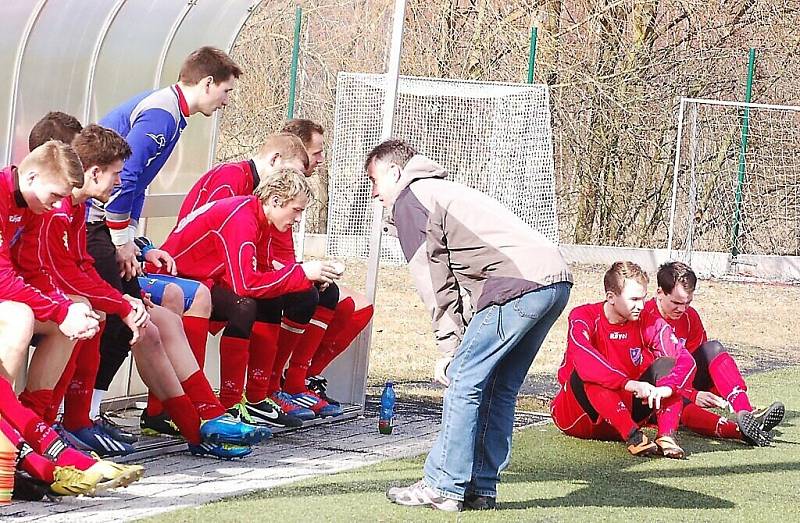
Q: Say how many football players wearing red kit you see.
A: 8